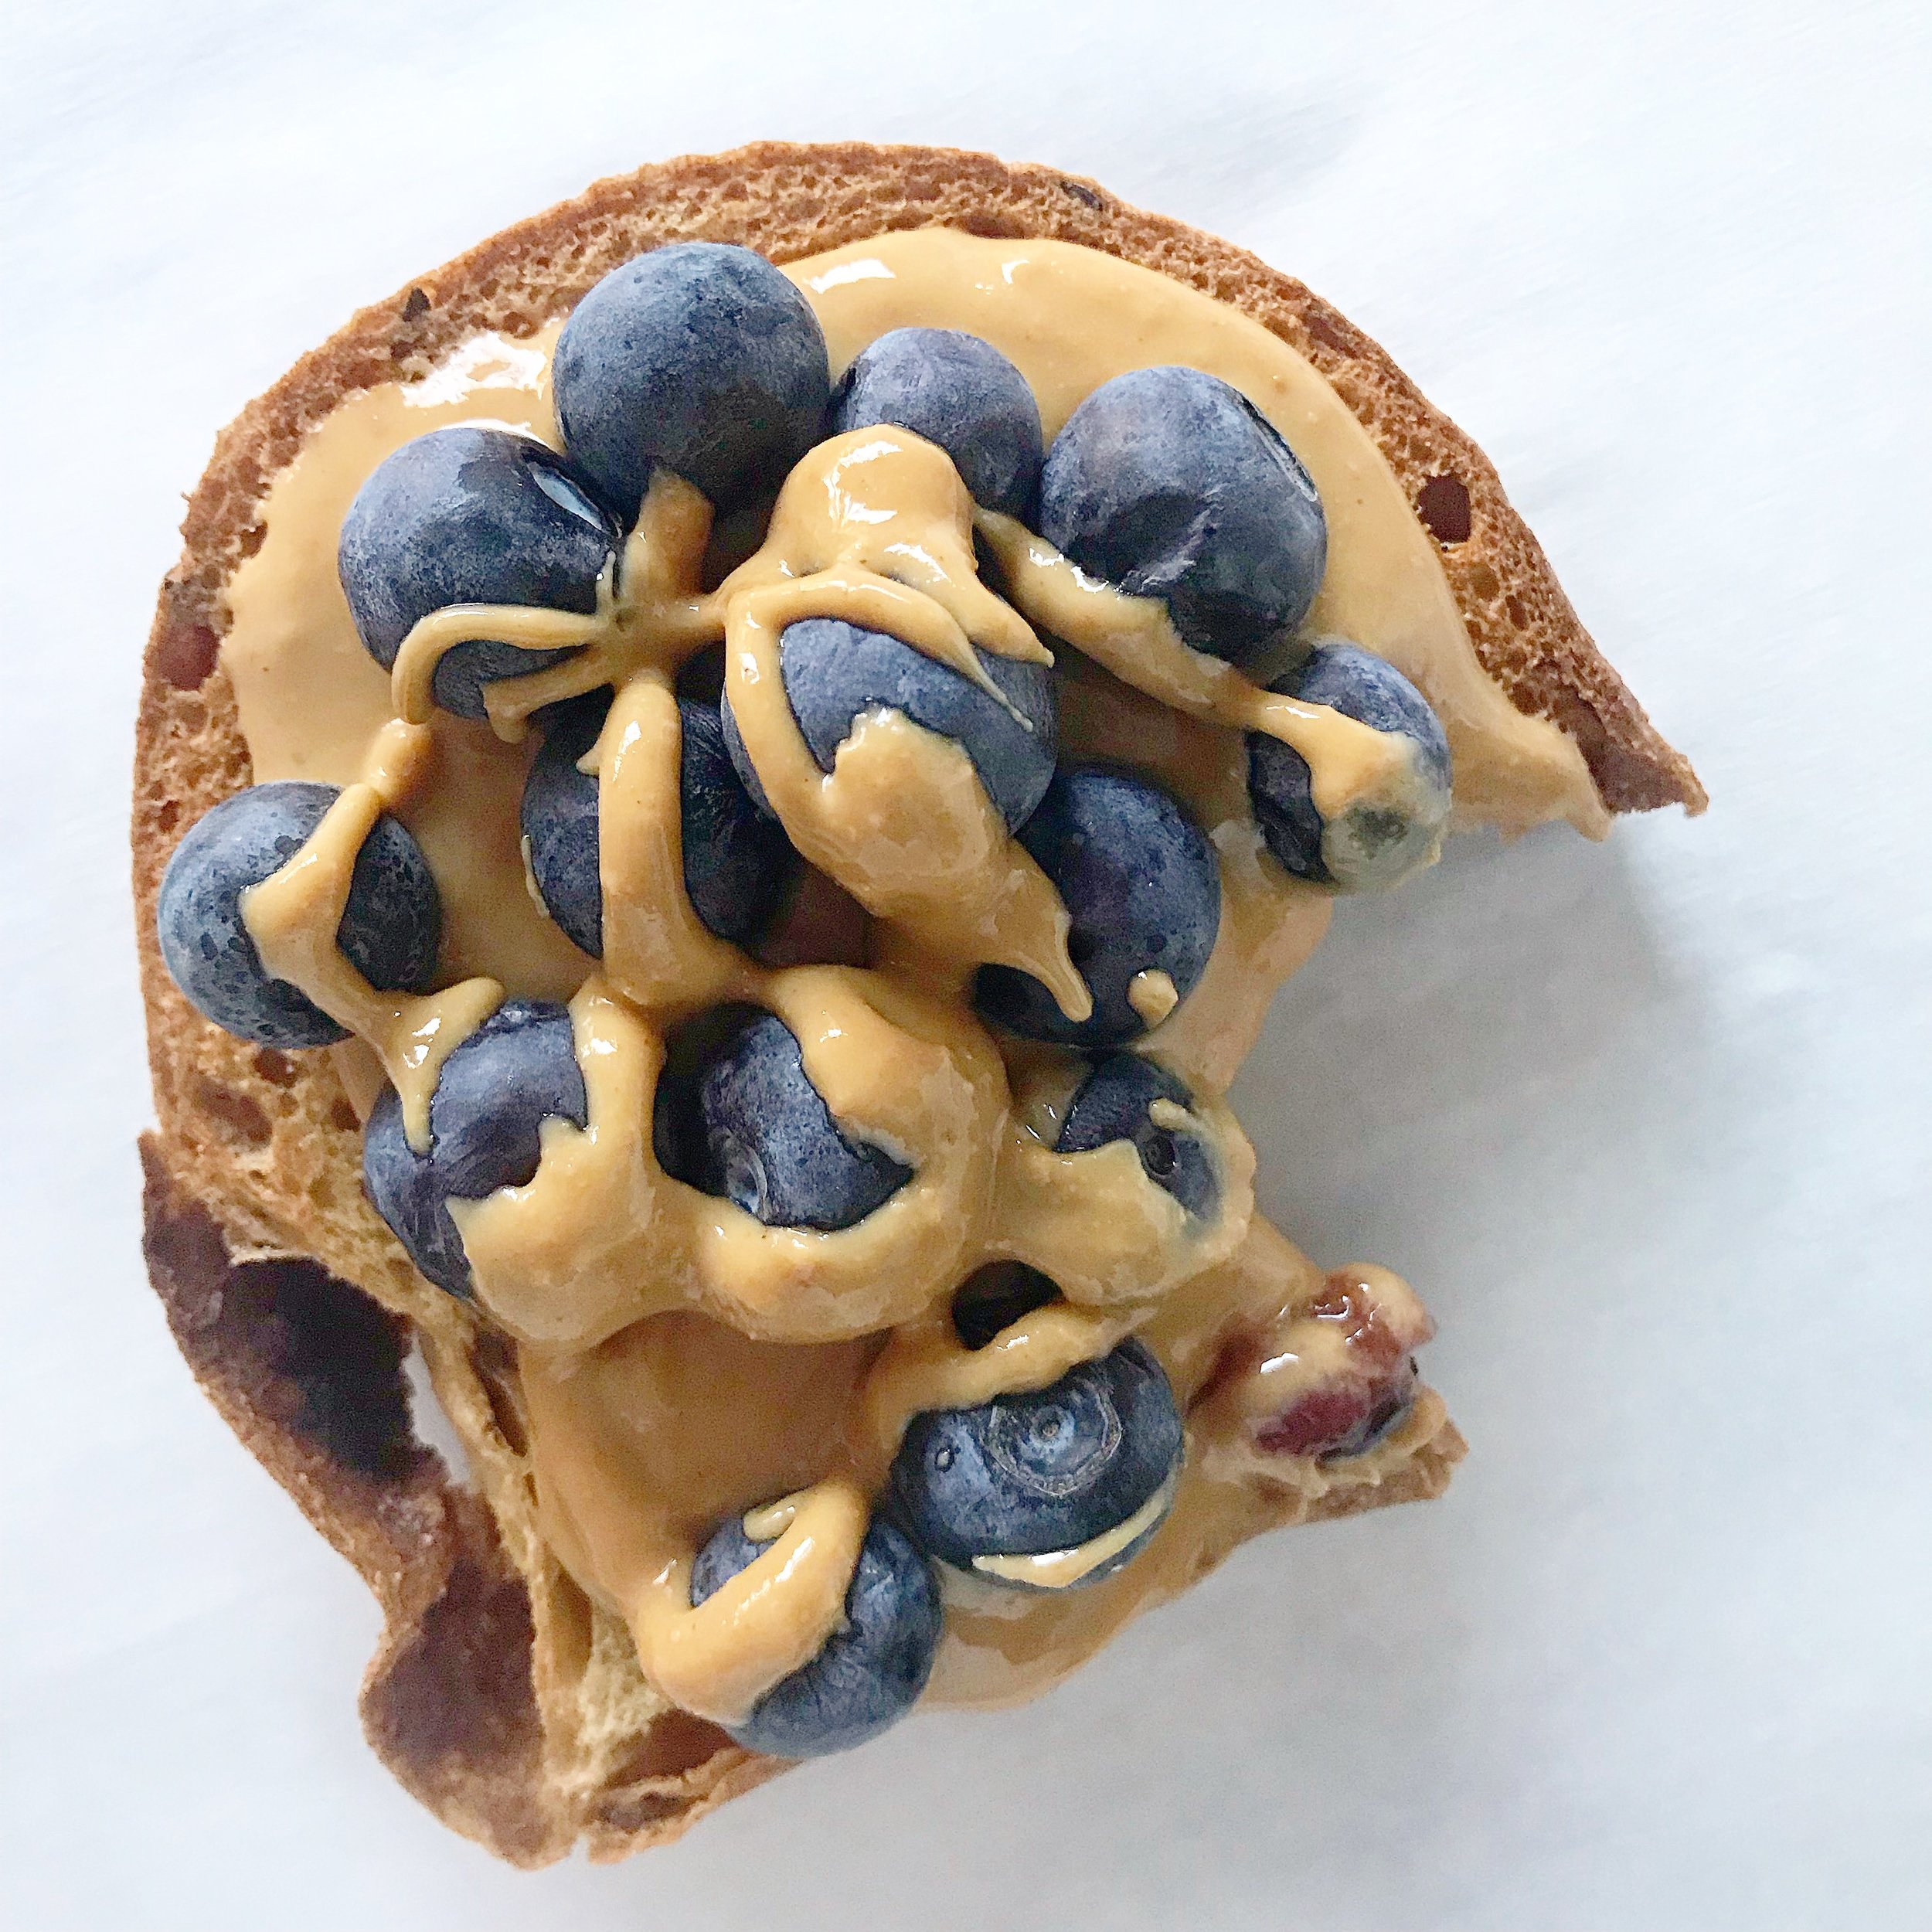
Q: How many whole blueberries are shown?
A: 14